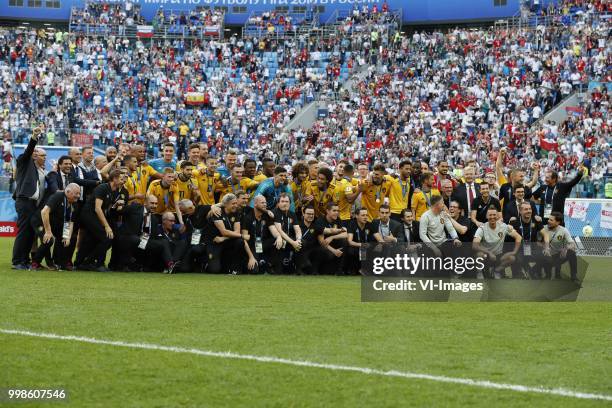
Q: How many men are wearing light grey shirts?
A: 3